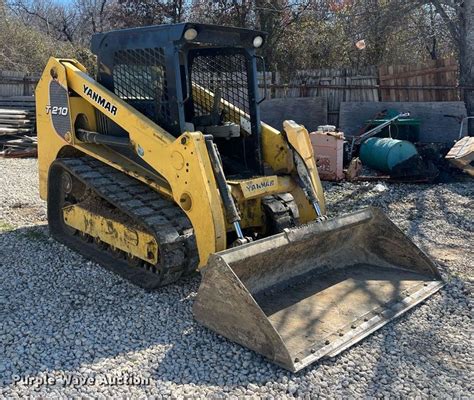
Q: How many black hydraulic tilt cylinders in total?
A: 2